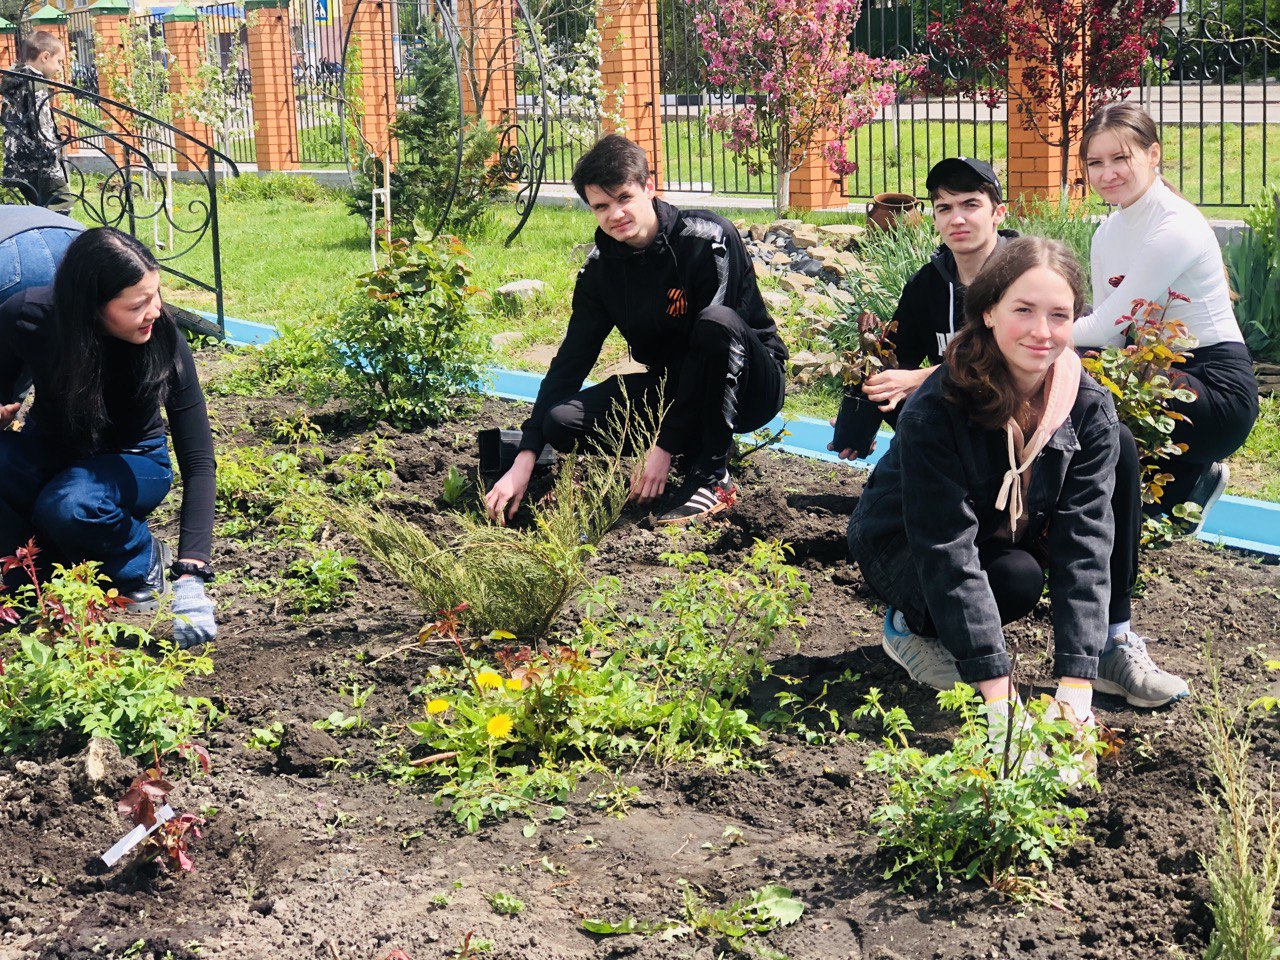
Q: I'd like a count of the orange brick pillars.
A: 10